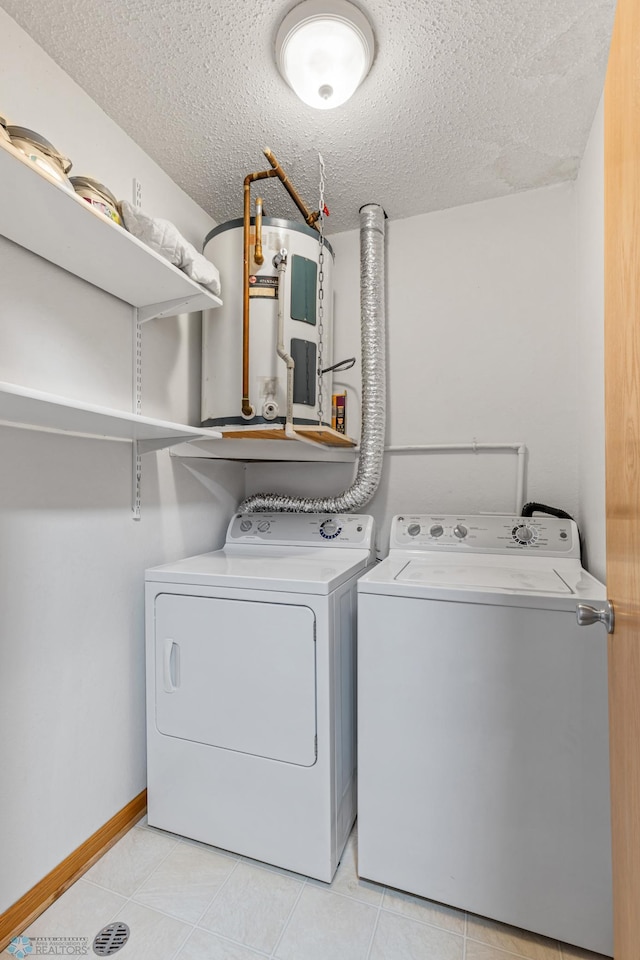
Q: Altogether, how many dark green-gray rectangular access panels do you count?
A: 2